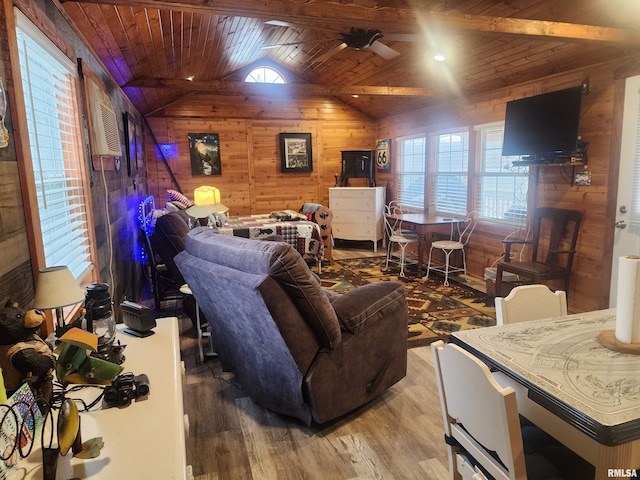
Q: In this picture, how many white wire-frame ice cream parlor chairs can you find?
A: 3